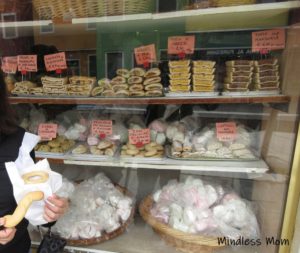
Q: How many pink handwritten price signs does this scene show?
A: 10